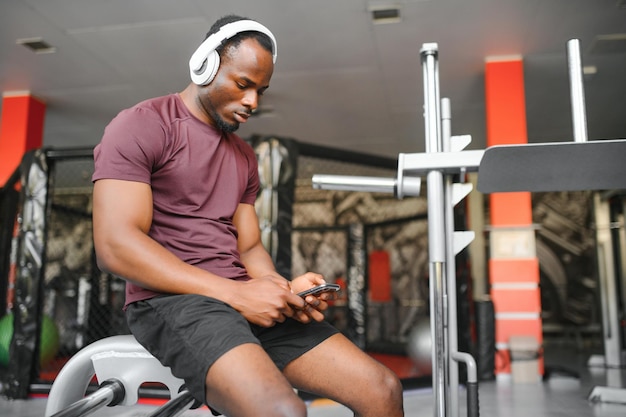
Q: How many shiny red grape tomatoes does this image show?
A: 0